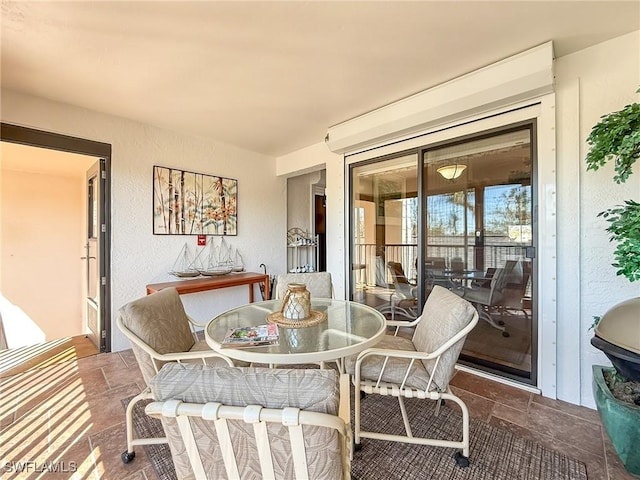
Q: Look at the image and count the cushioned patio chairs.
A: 4